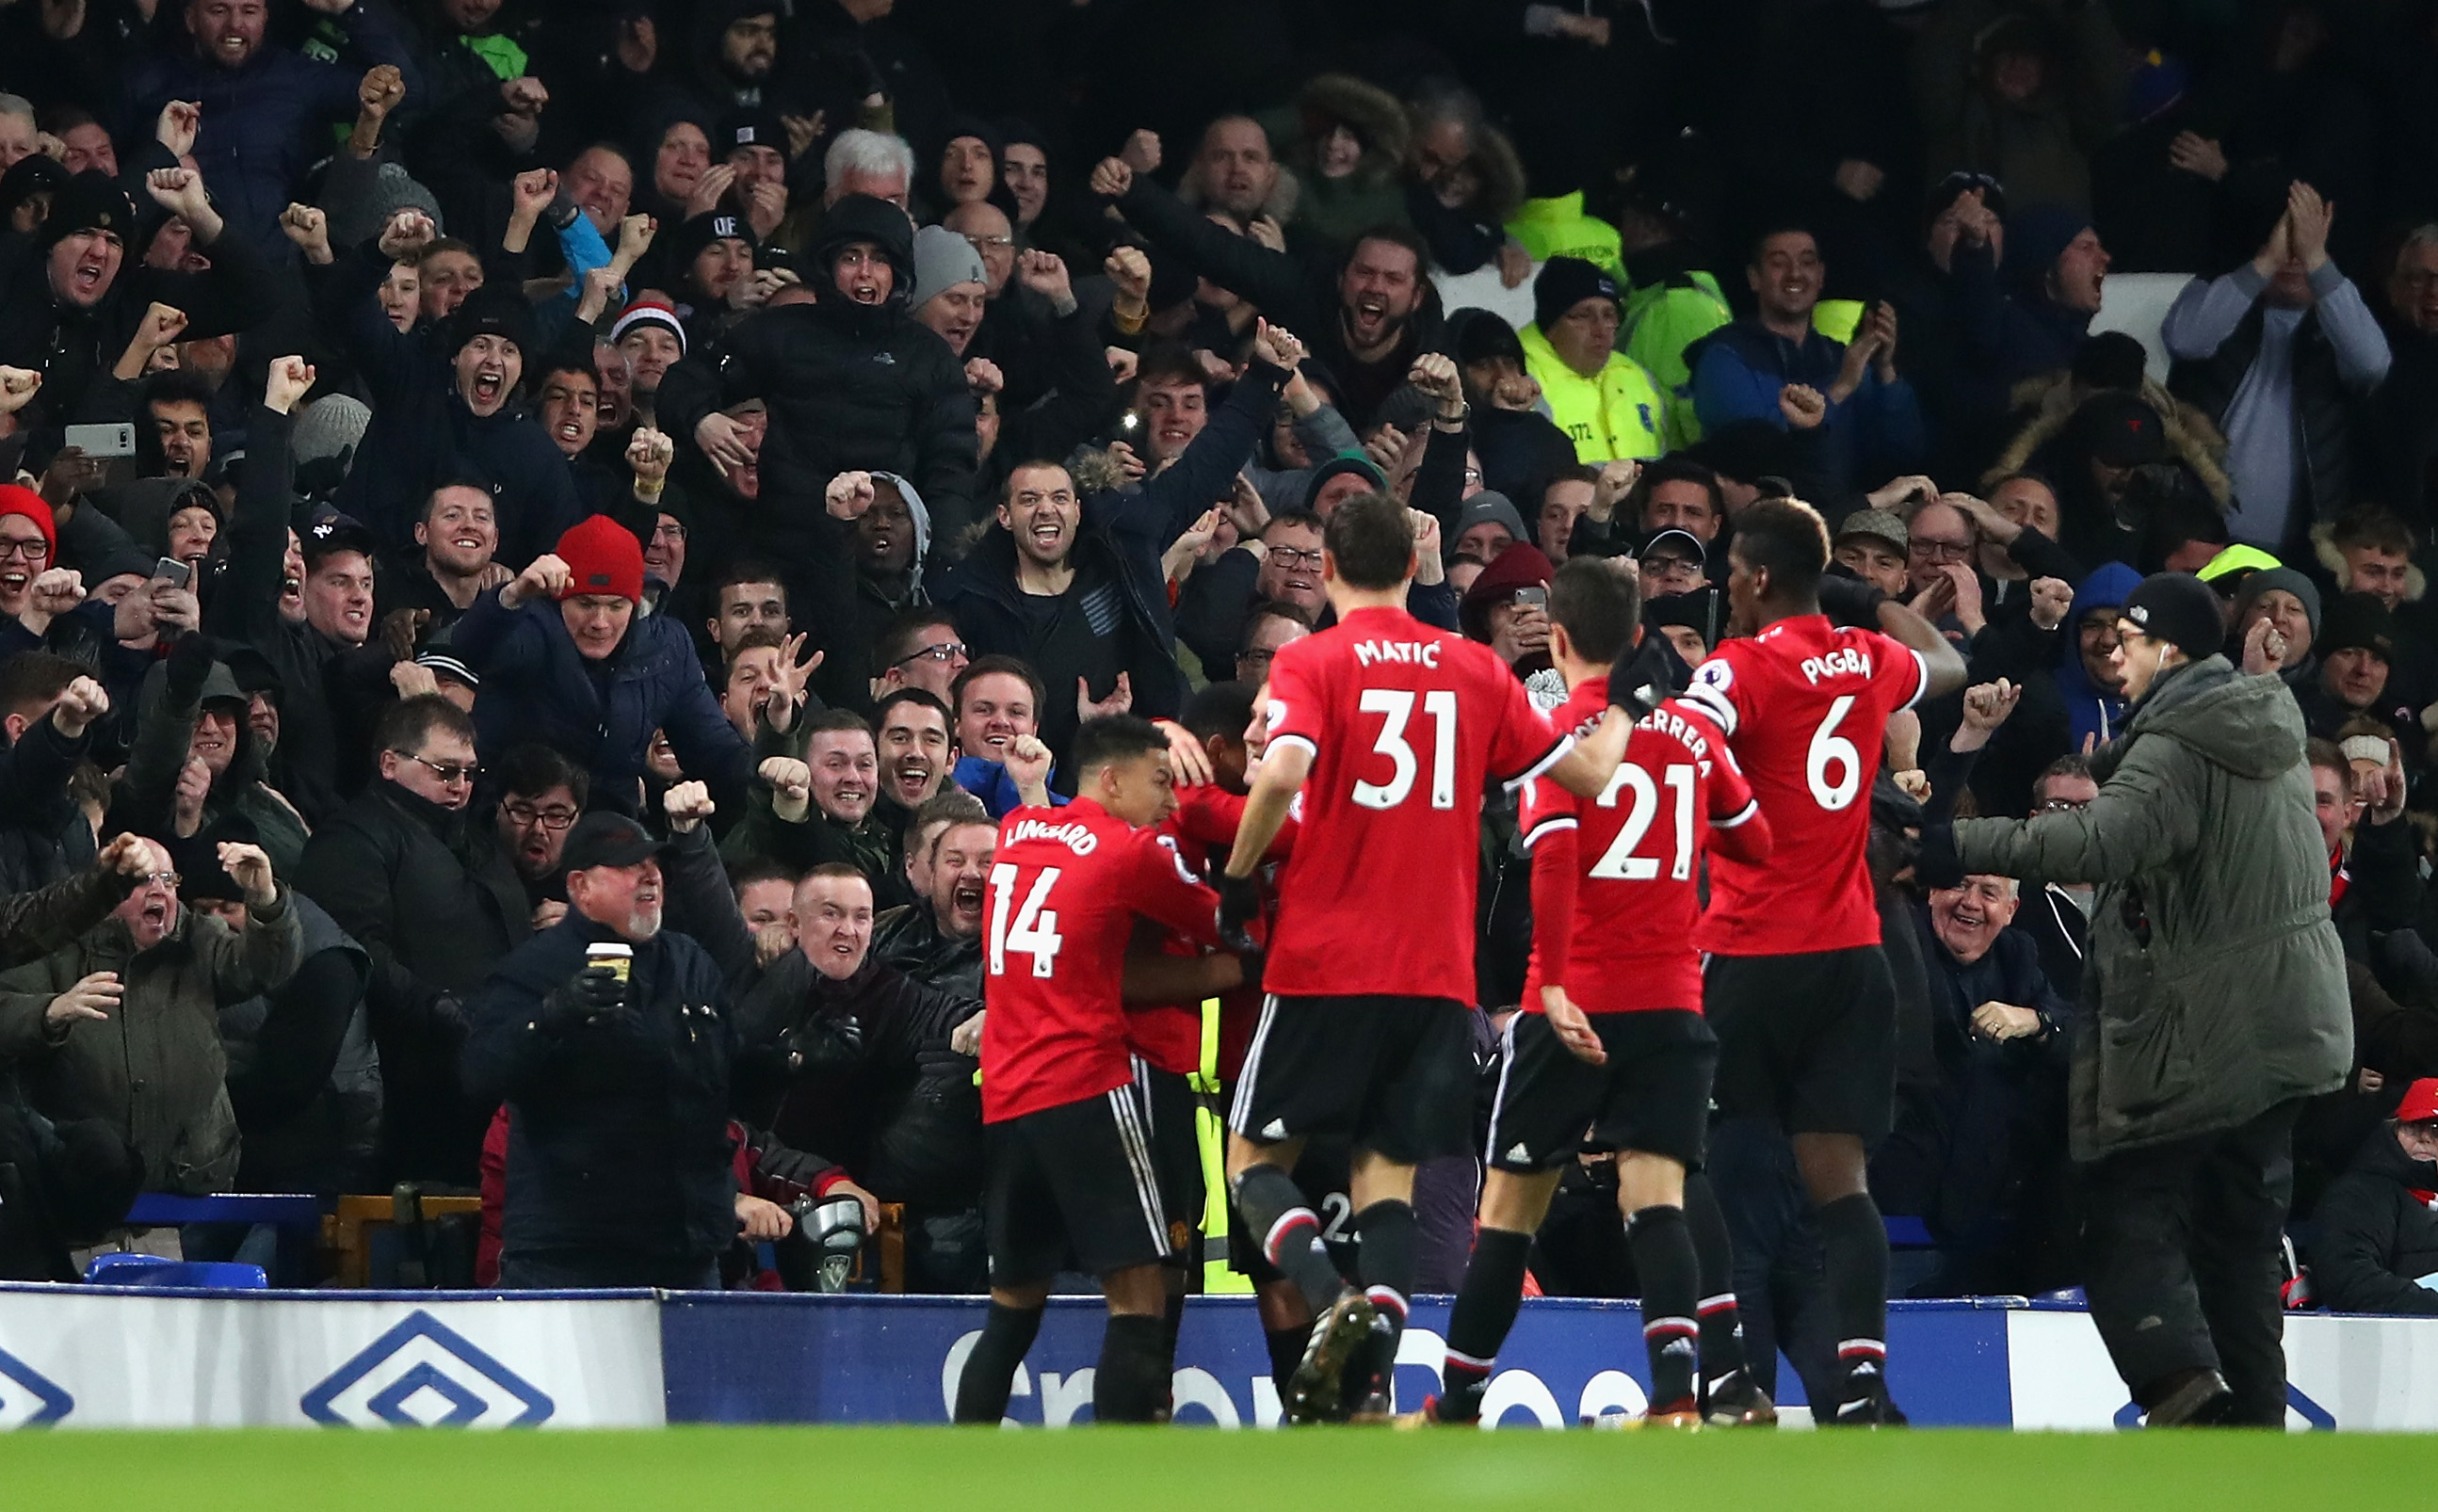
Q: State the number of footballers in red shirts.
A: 6